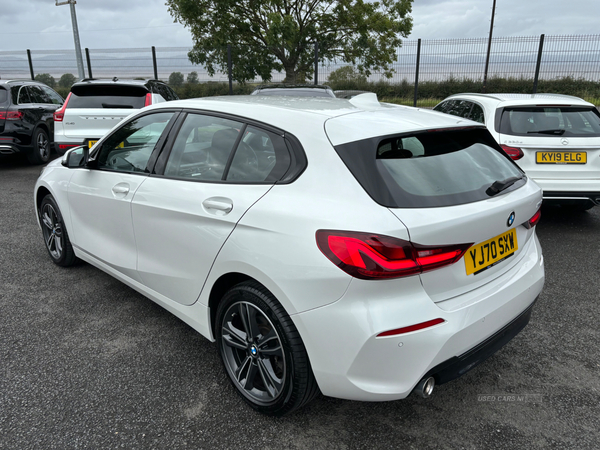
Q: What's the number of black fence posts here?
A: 7